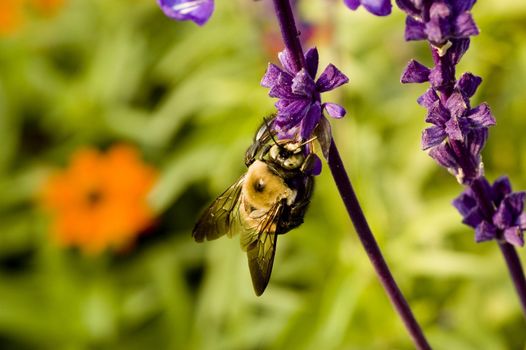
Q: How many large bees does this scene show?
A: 1